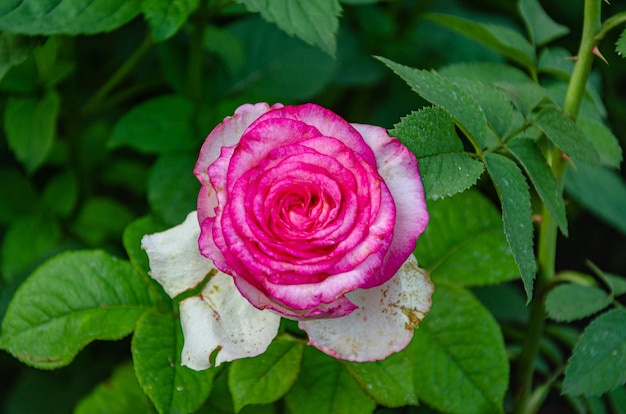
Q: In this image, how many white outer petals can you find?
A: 3